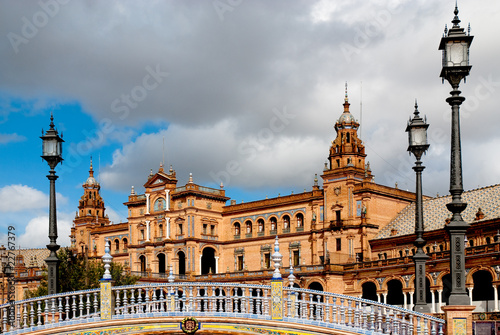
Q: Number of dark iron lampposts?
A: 3